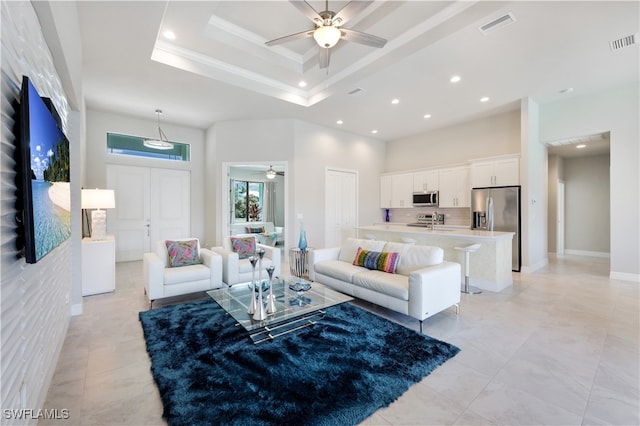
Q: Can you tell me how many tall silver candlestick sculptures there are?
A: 3